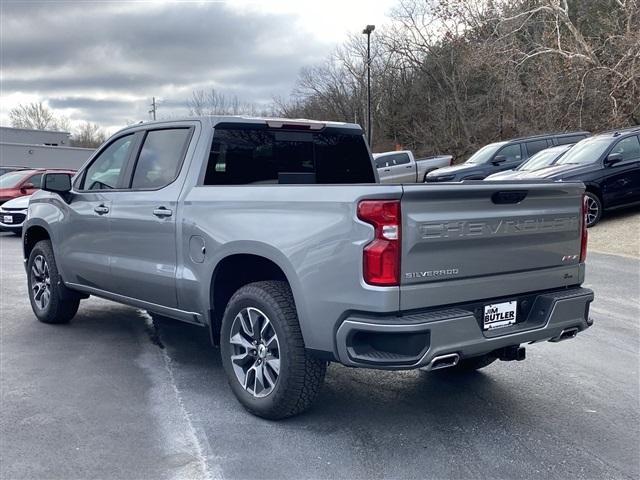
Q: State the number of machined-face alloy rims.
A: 3